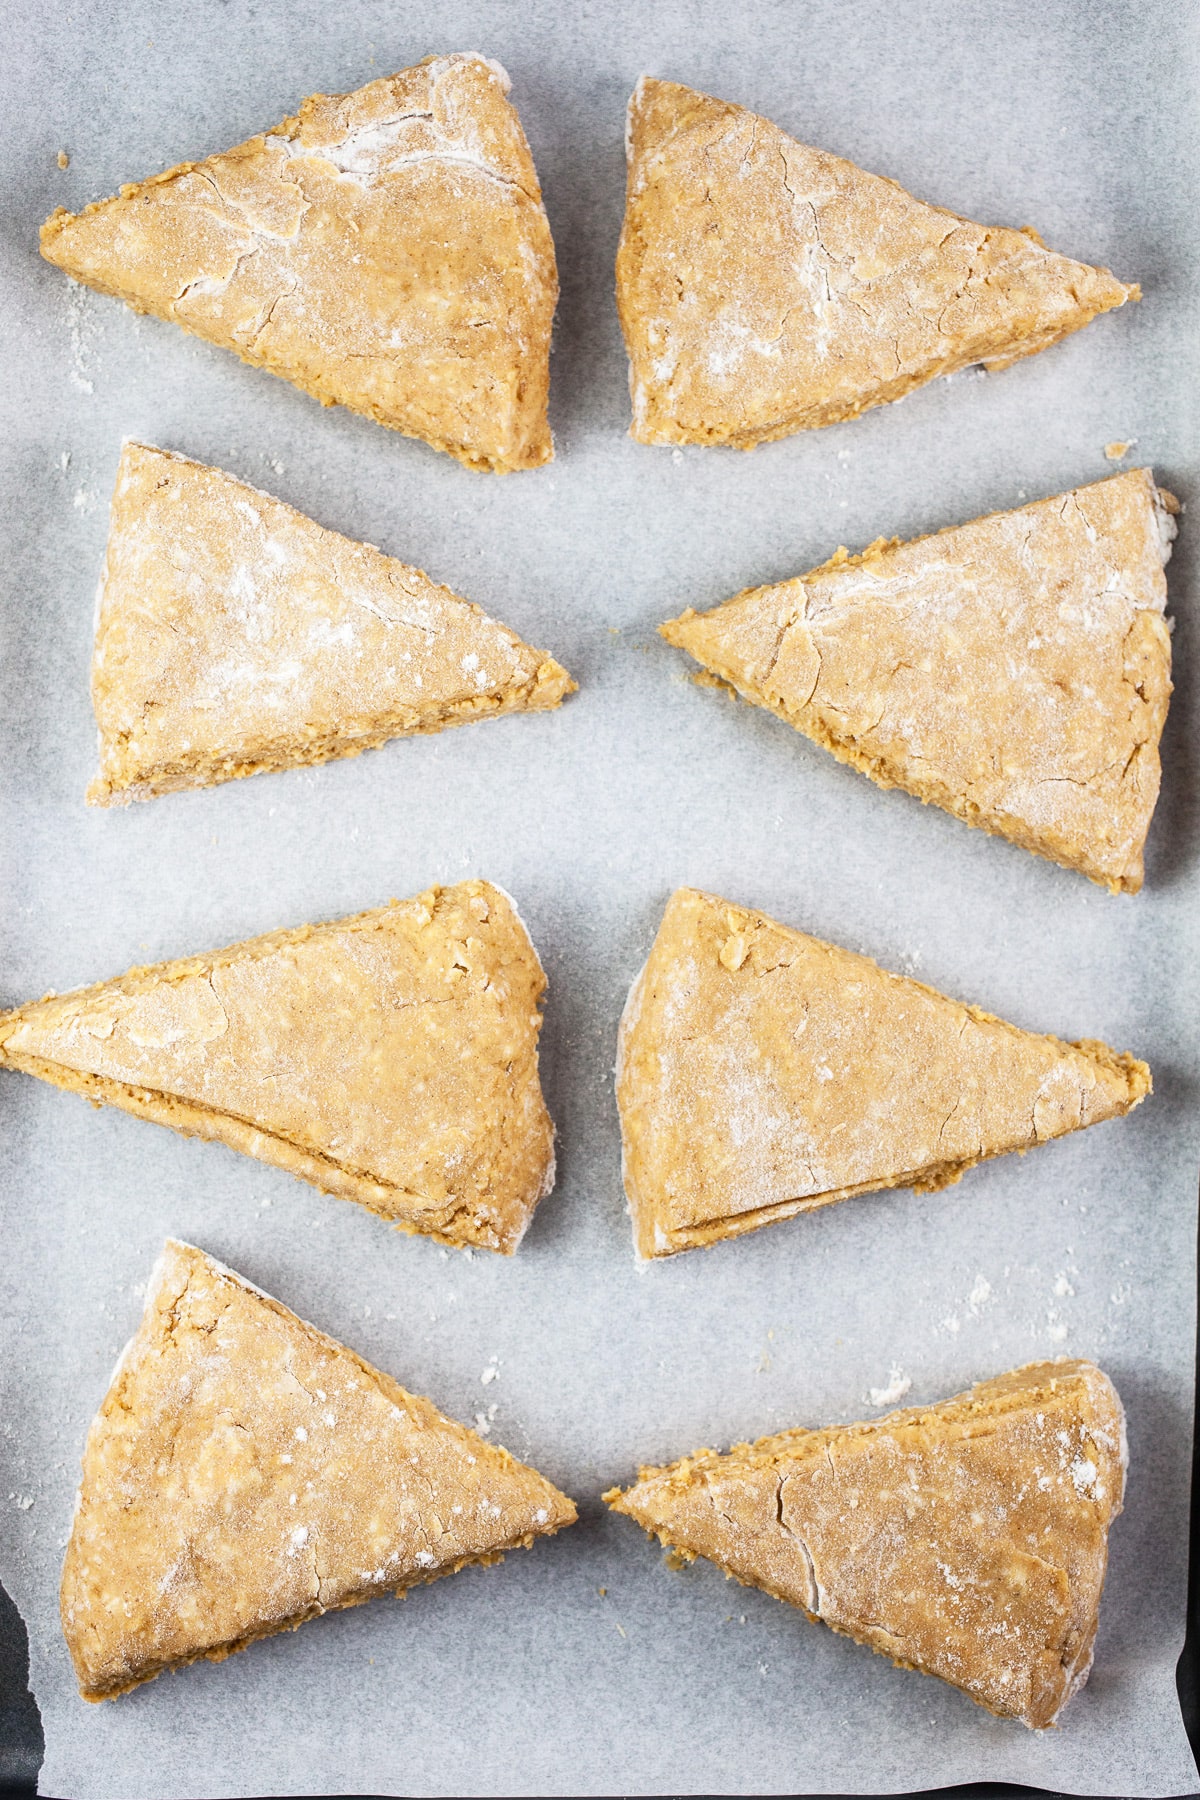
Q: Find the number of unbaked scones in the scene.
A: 8